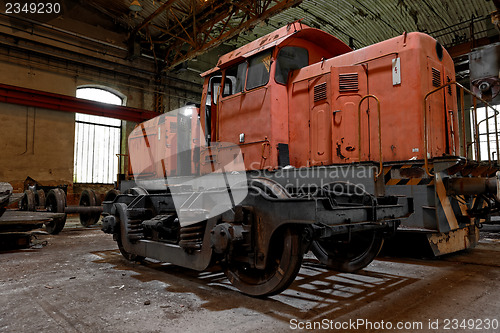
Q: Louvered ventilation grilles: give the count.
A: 4